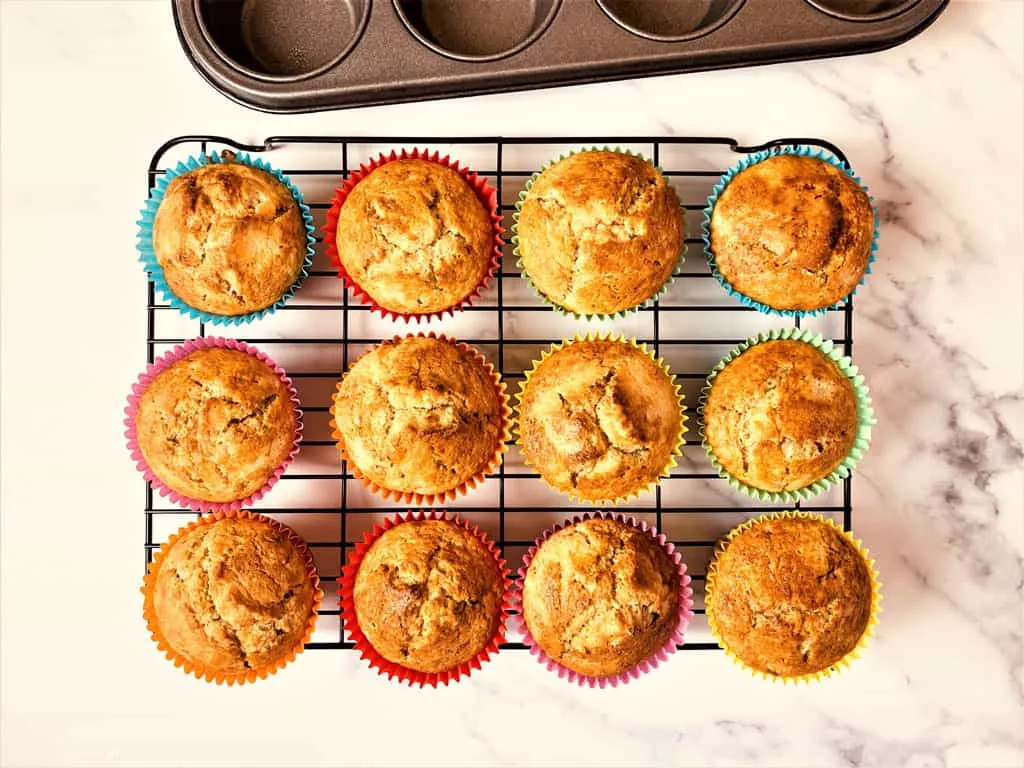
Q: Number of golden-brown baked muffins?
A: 12